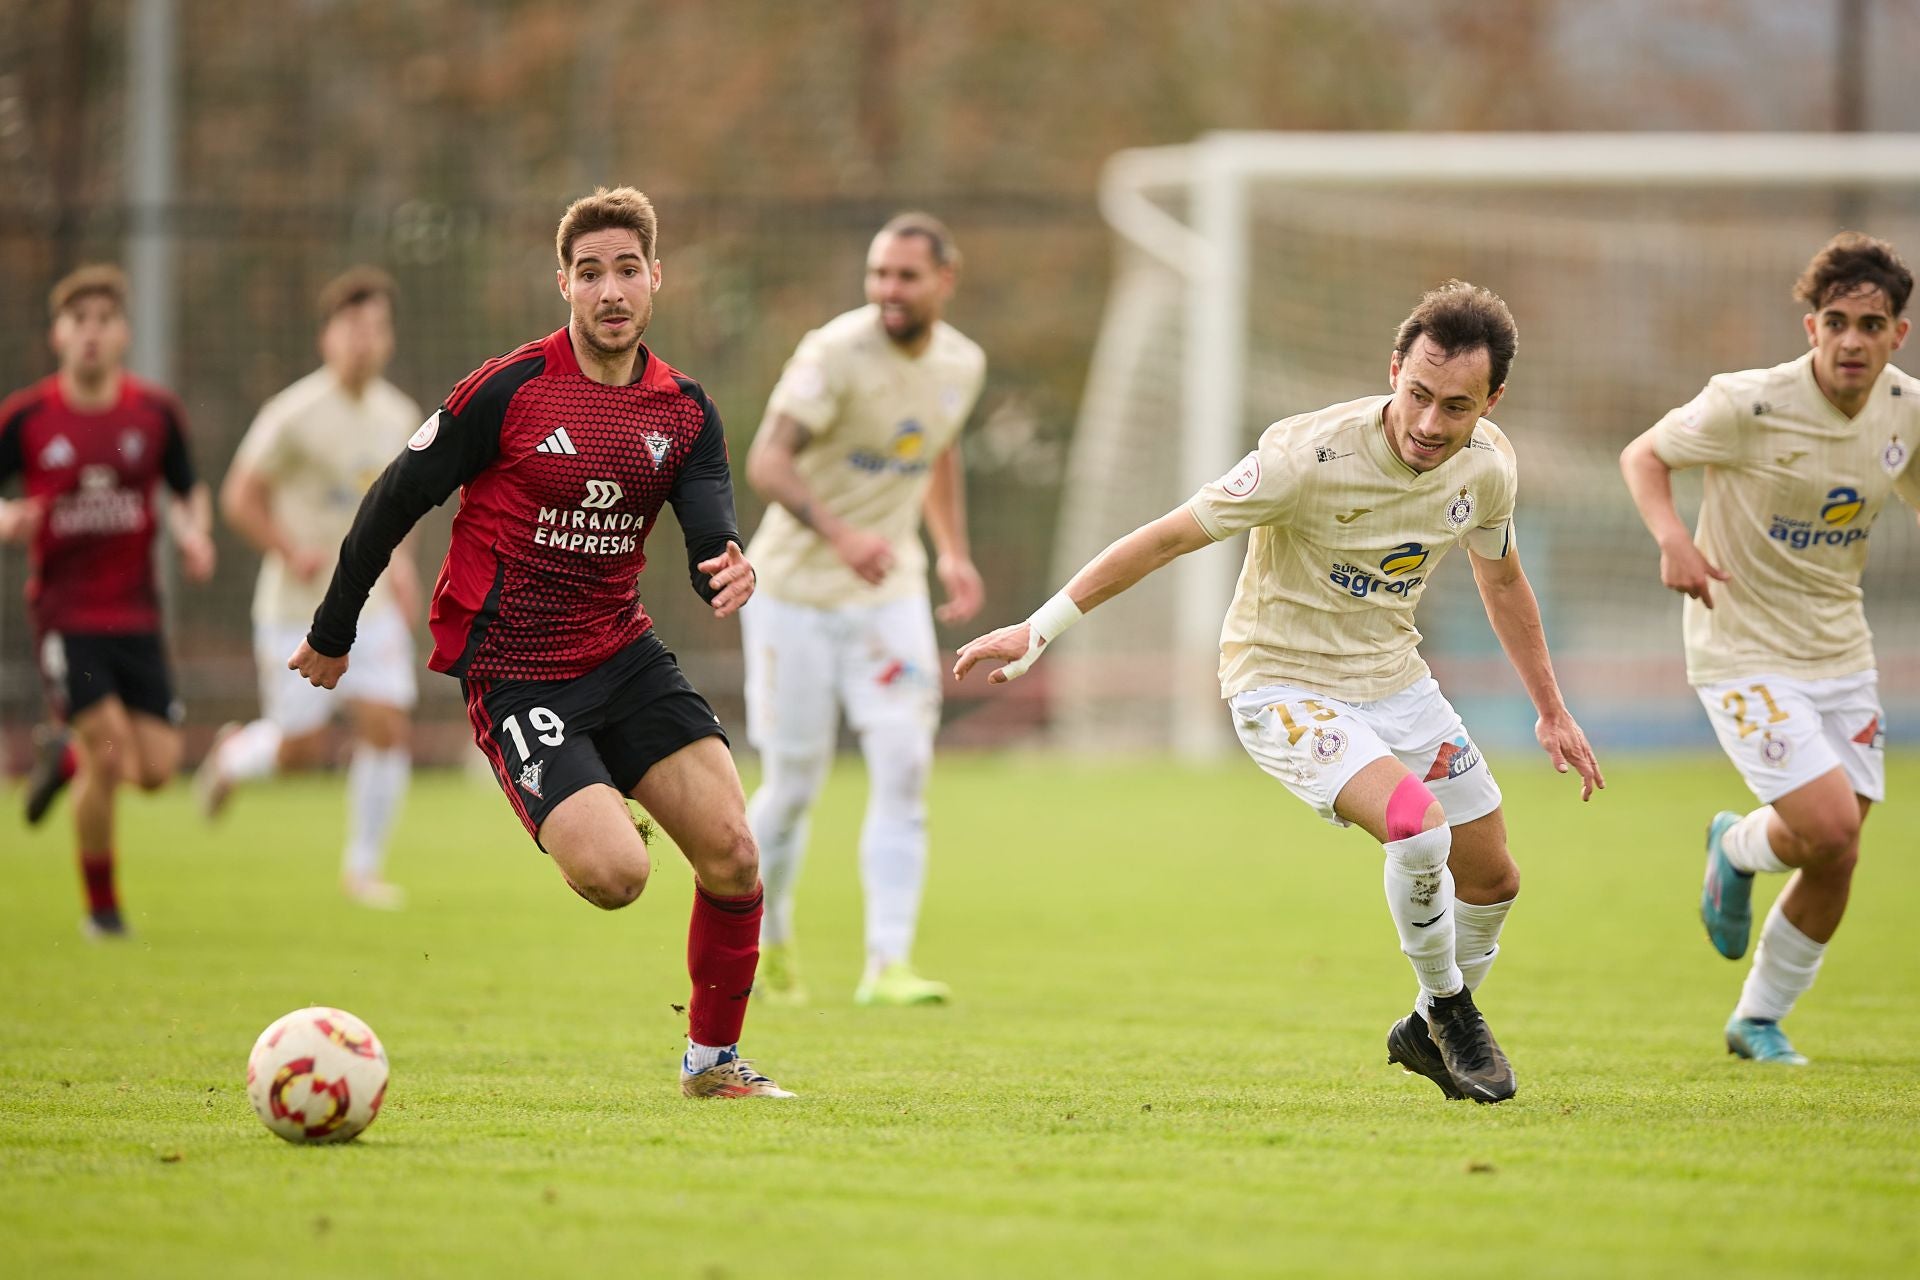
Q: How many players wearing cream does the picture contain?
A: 4